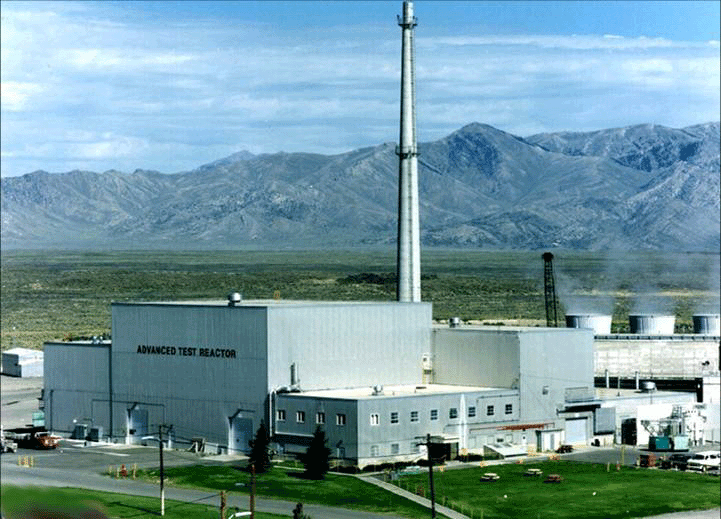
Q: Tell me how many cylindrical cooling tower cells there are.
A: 3